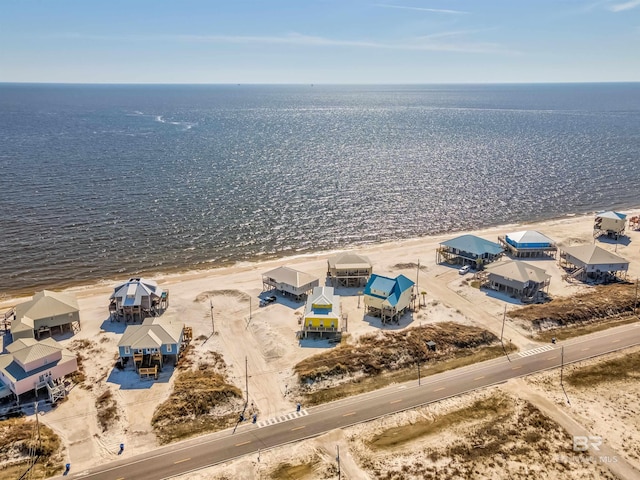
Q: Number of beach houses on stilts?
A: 13